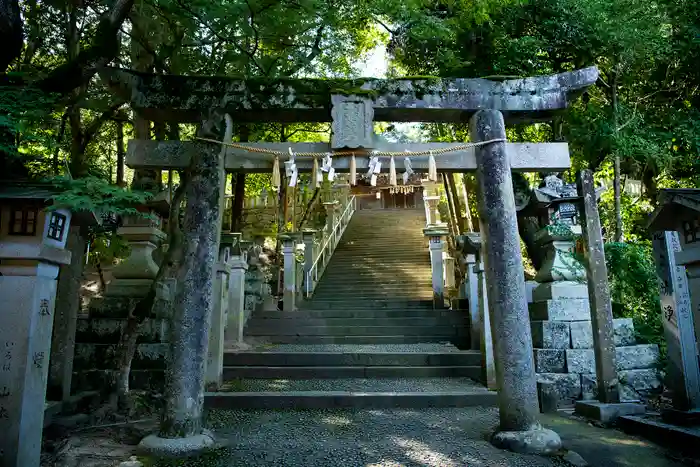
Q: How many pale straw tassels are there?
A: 5